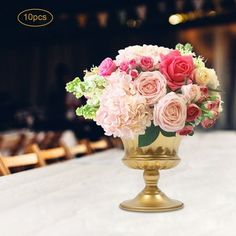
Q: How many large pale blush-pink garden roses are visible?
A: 2